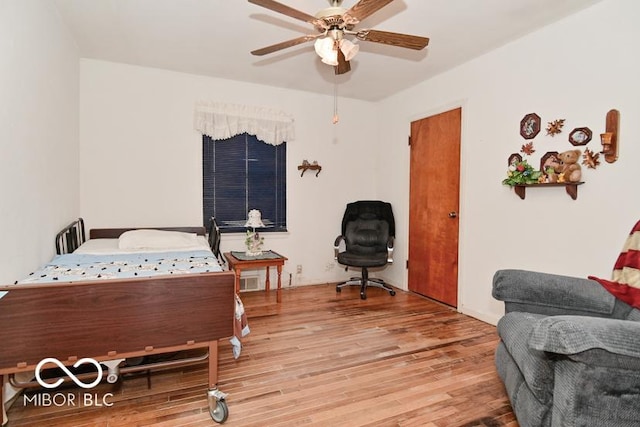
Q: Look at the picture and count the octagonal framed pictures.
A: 4